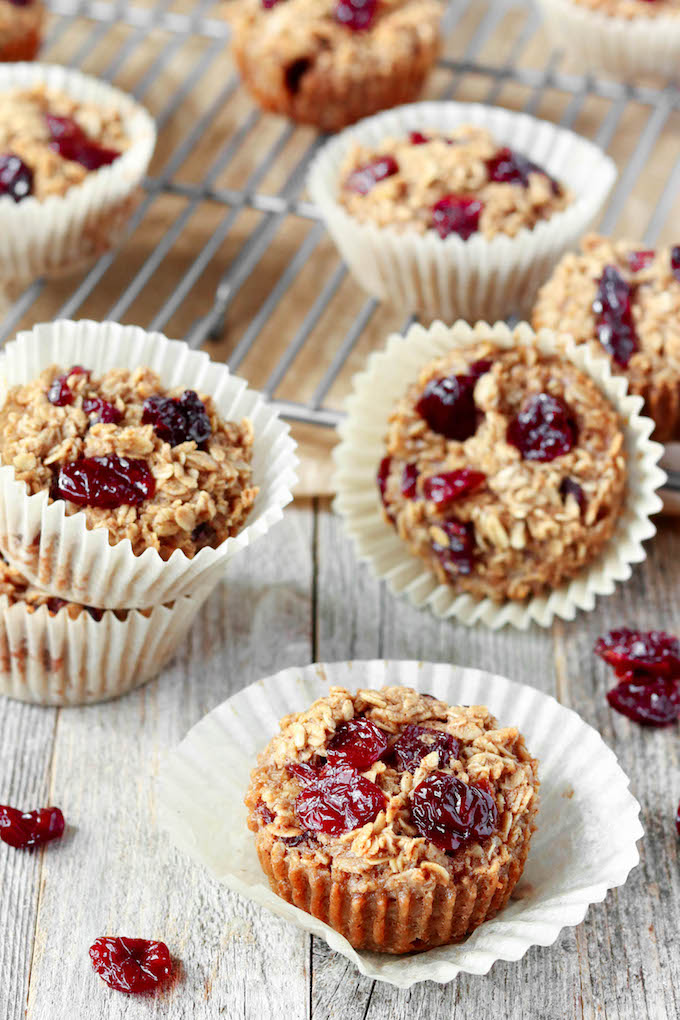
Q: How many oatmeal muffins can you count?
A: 10